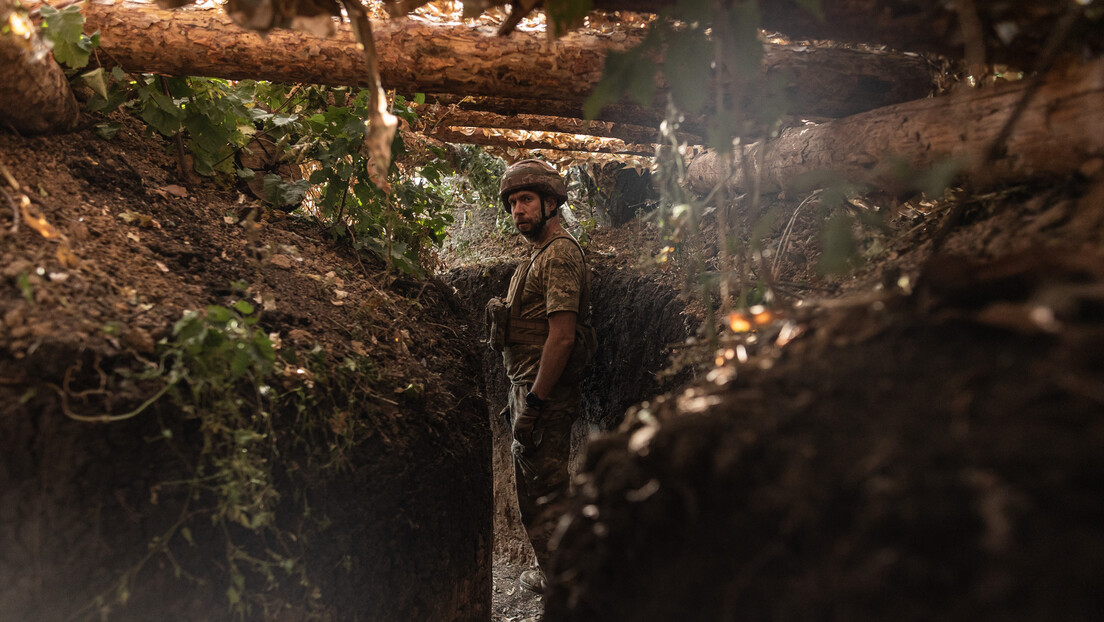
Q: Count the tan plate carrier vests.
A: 1